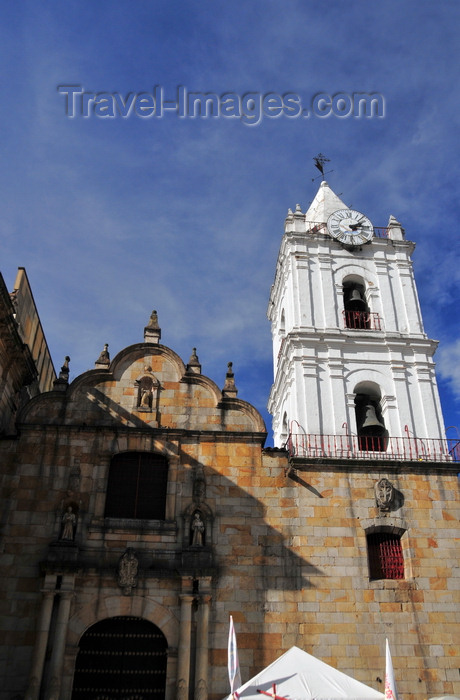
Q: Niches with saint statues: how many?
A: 3